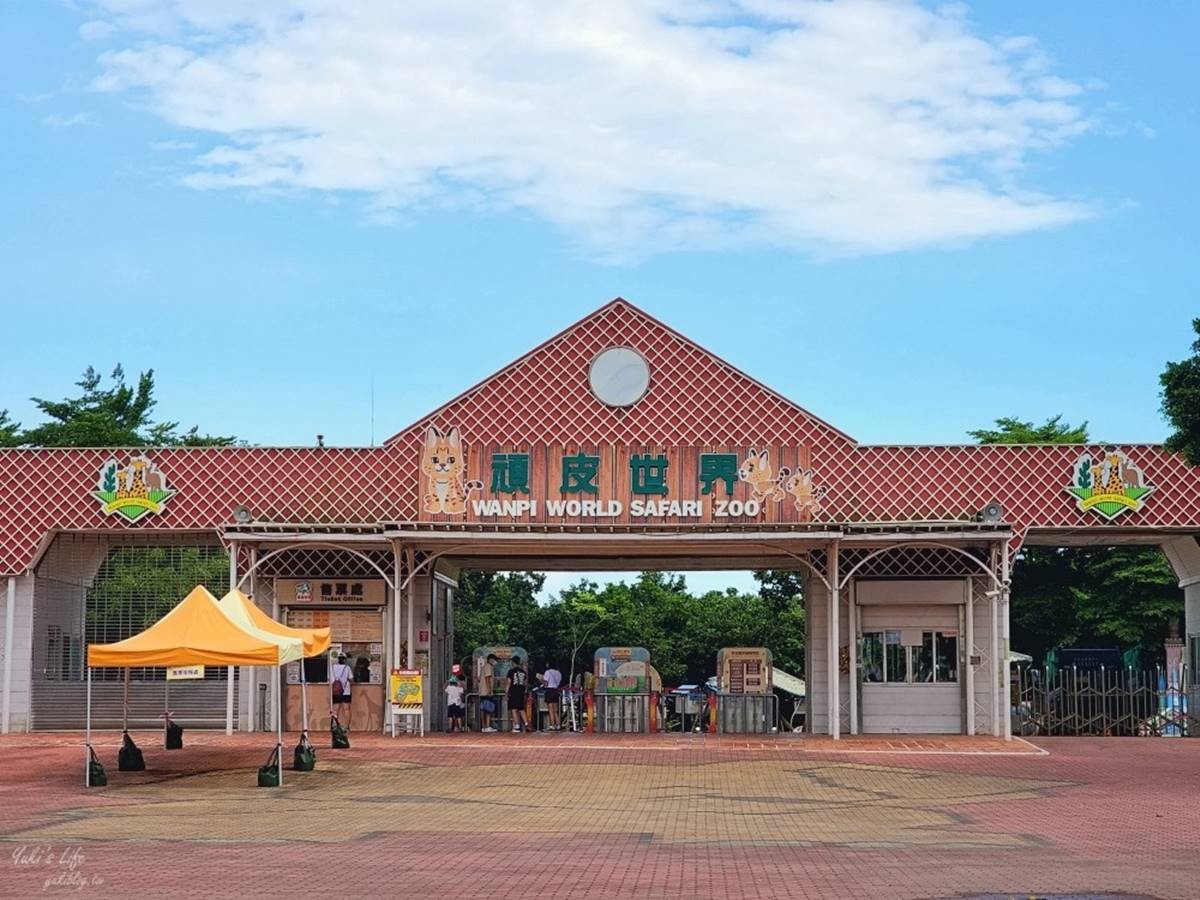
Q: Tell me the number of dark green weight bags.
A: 6